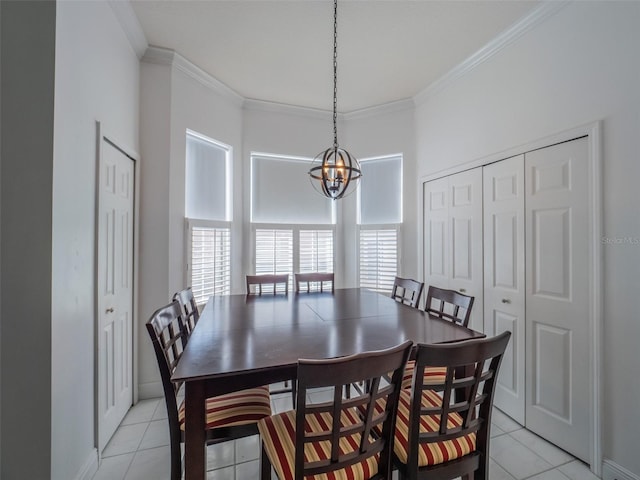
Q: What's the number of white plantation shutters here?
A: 4